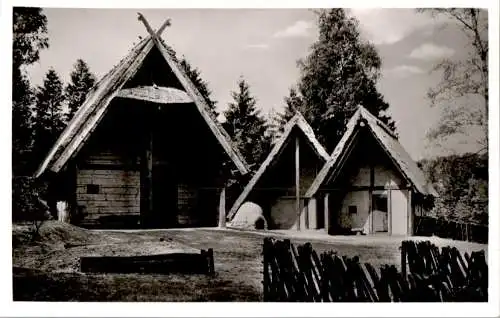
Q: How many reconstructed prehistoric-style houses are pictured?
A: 3